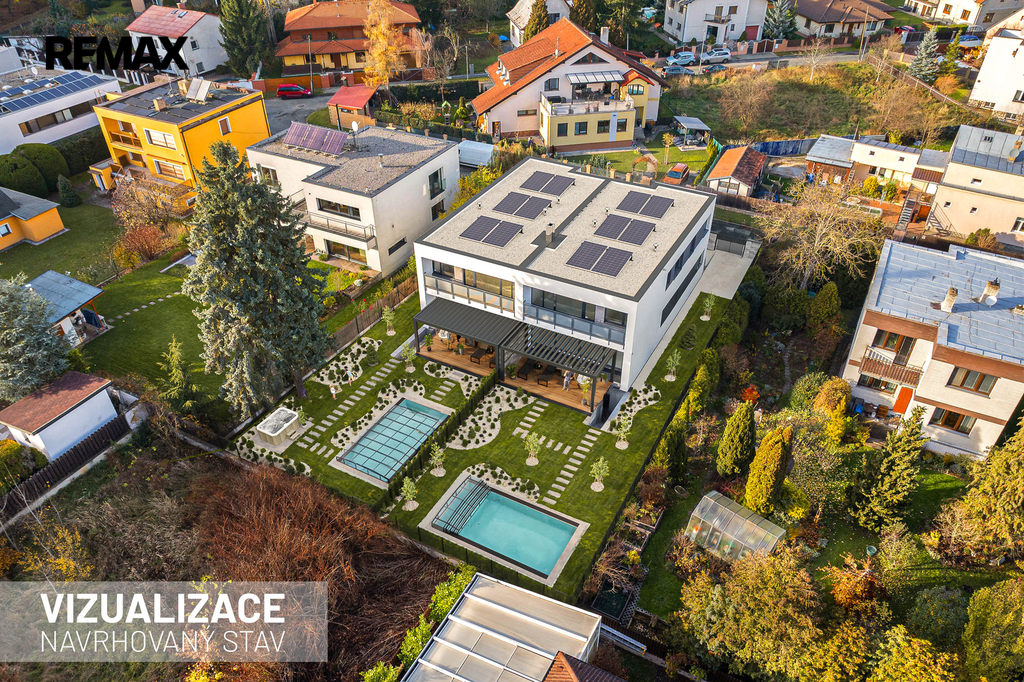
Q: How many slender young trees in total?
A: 9